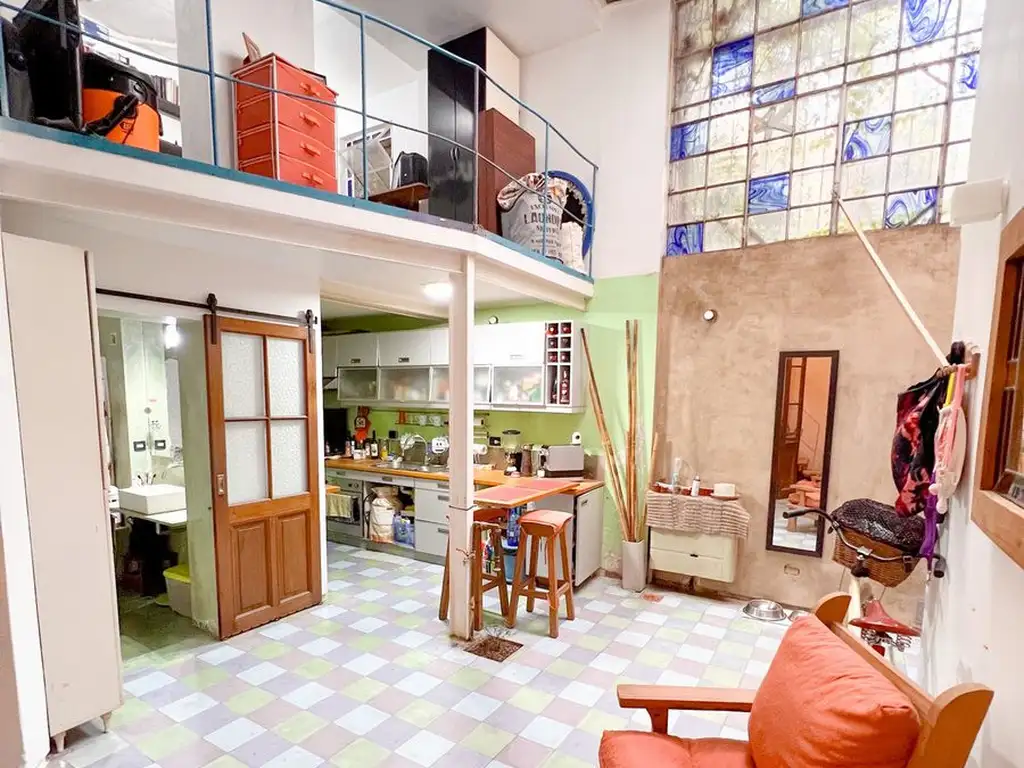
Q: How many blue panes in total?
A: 10